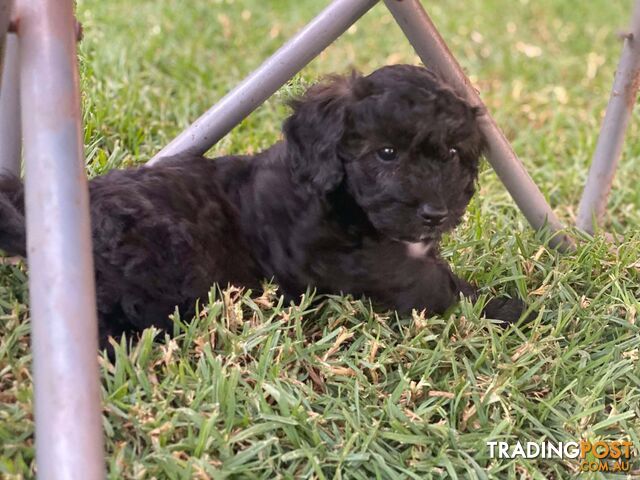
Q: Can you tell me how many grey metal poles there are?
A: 5